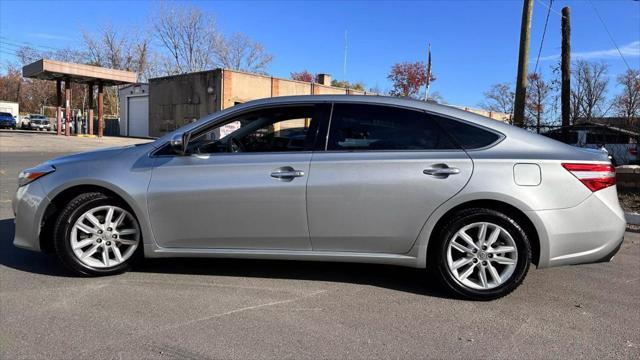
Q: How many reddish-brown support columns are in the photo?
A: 4